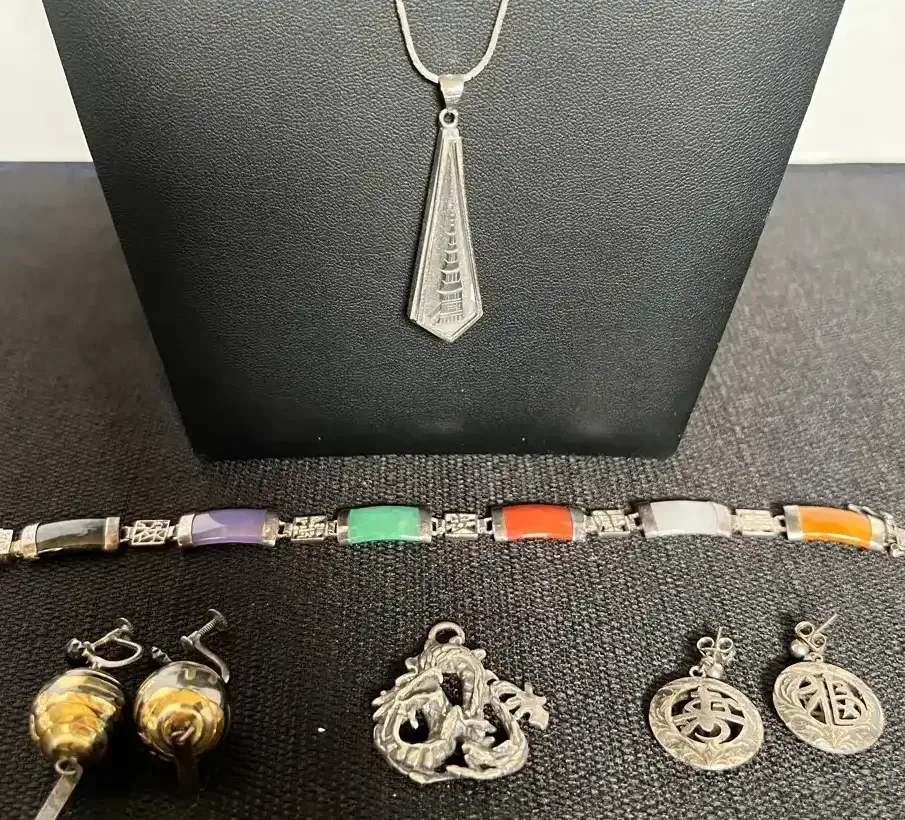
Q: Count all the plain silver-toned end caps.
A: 12